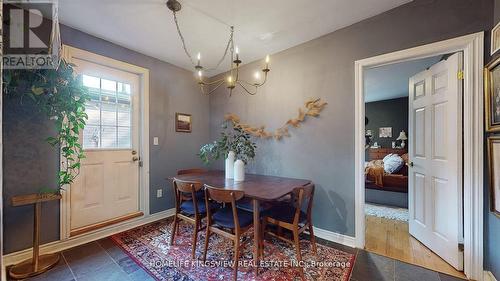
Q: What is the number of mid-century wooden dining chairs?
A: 4